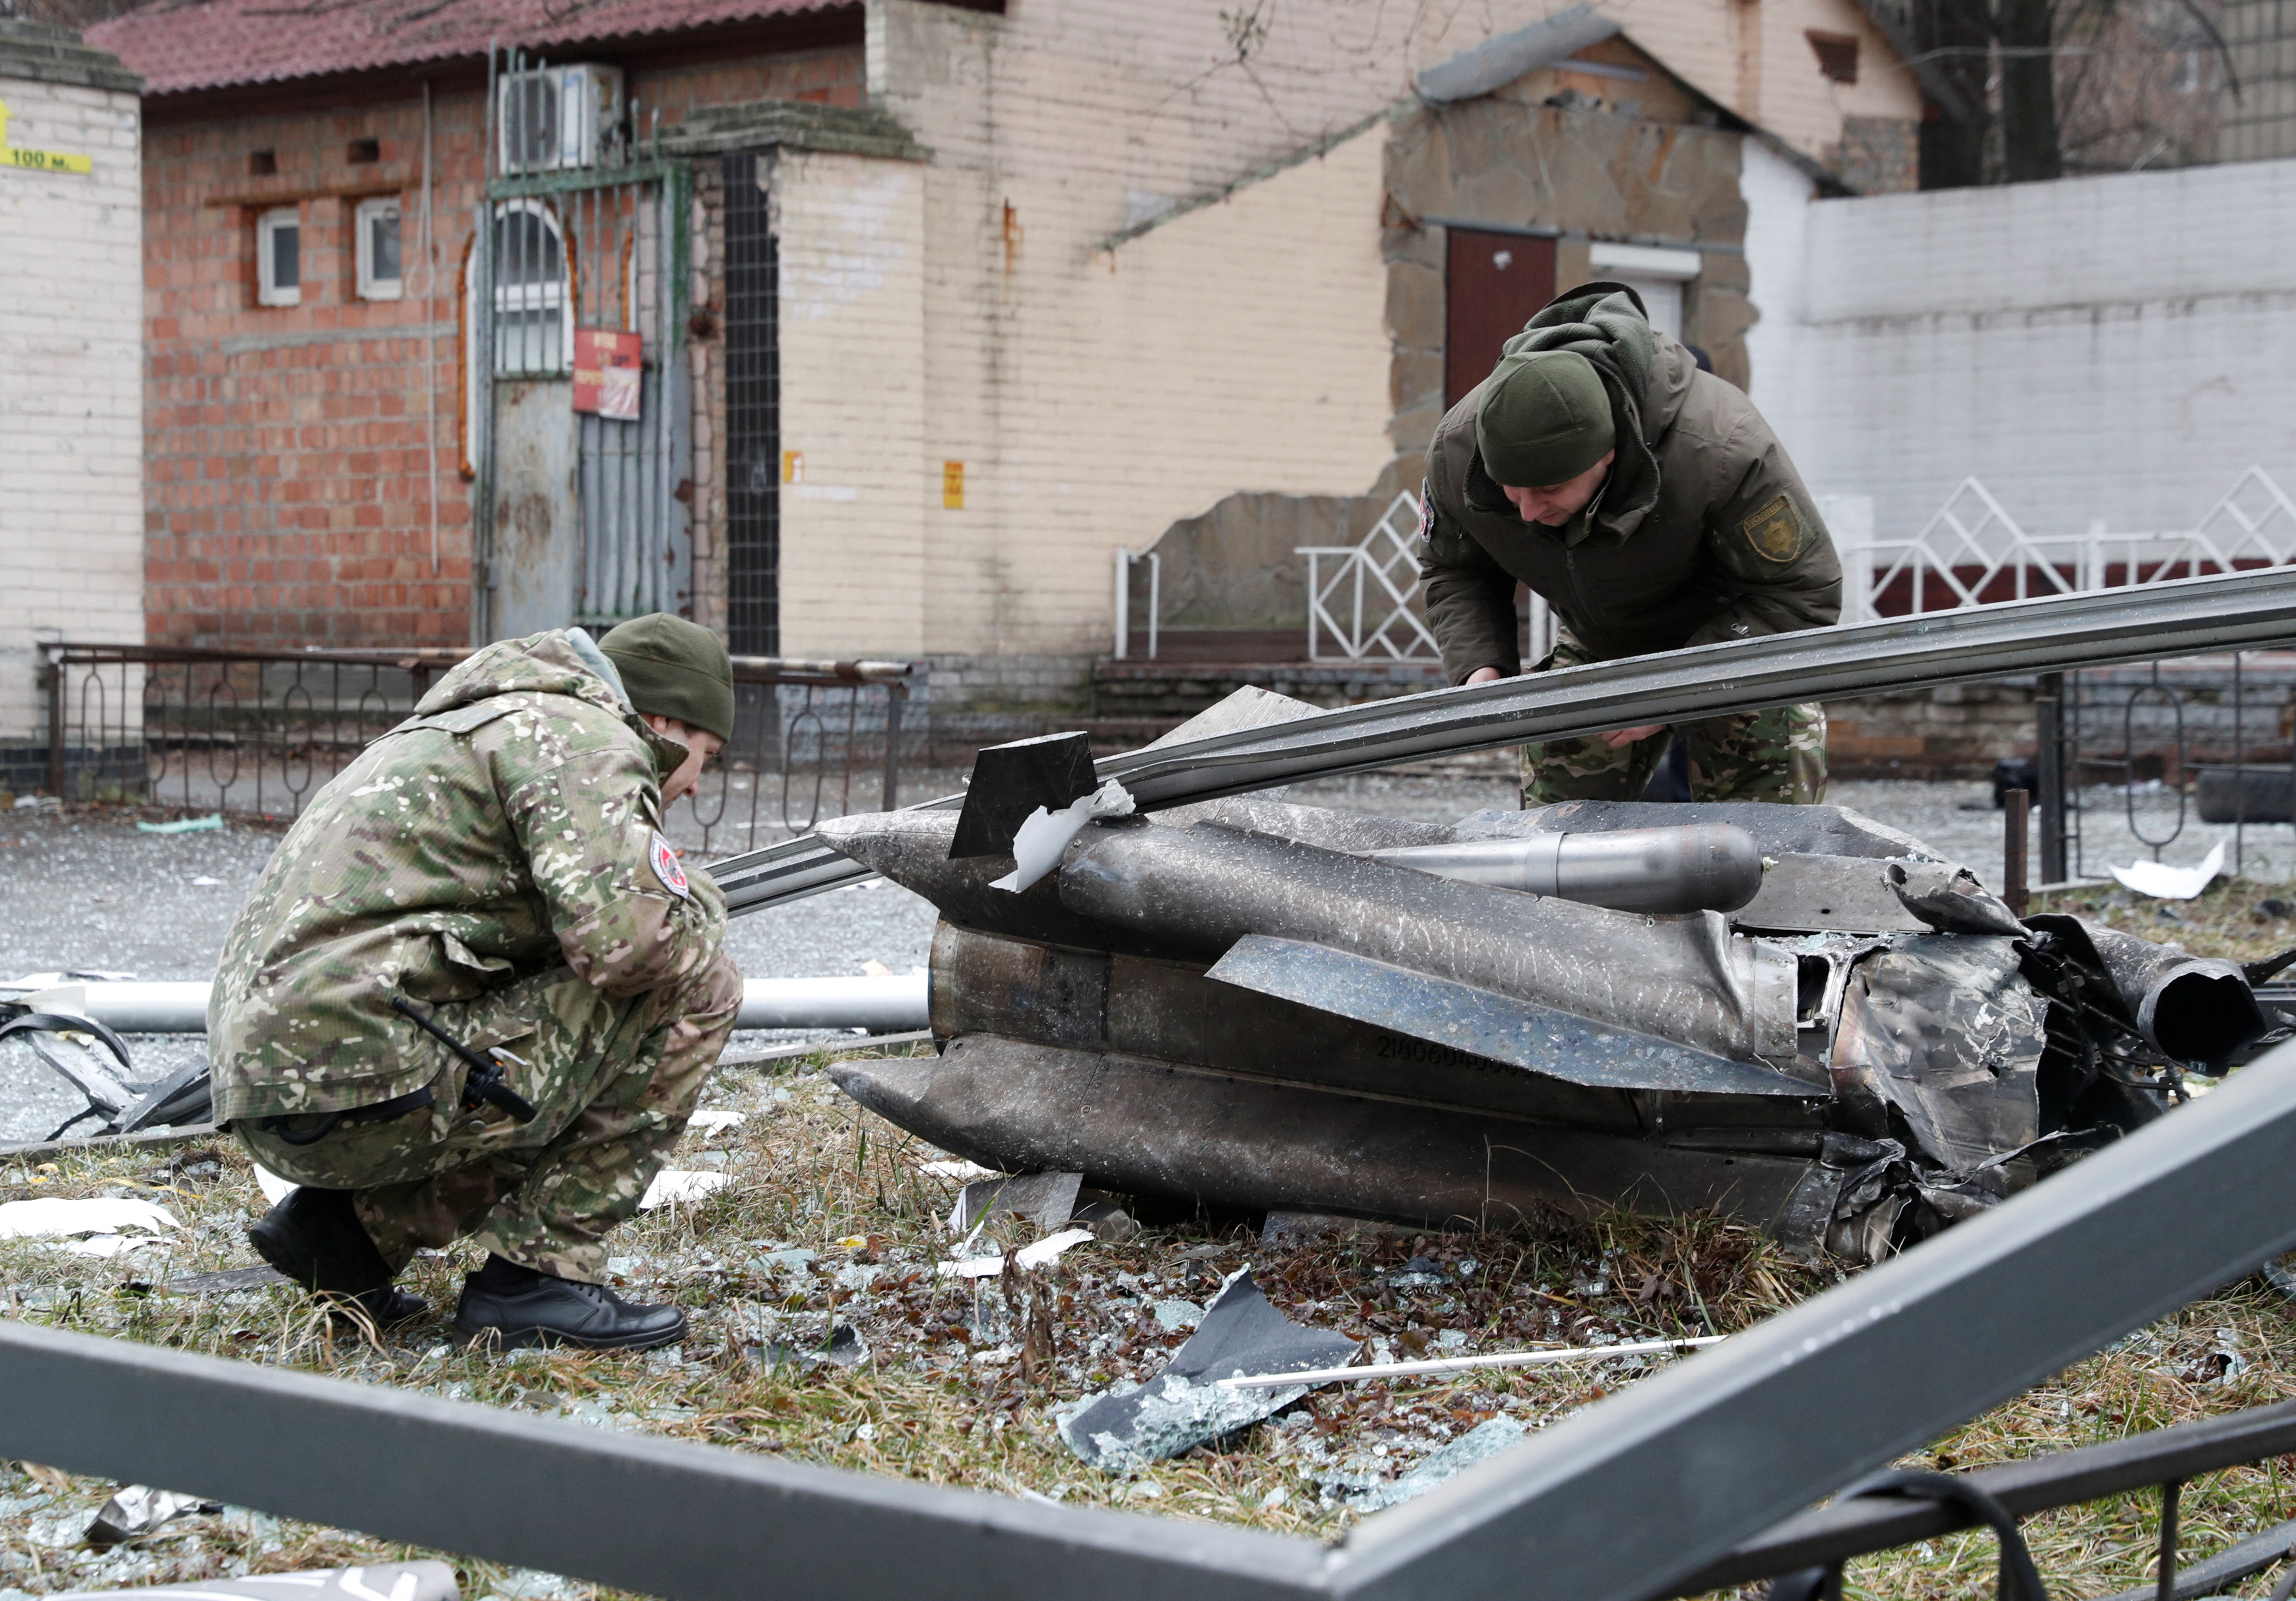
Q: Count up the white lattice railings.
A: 3